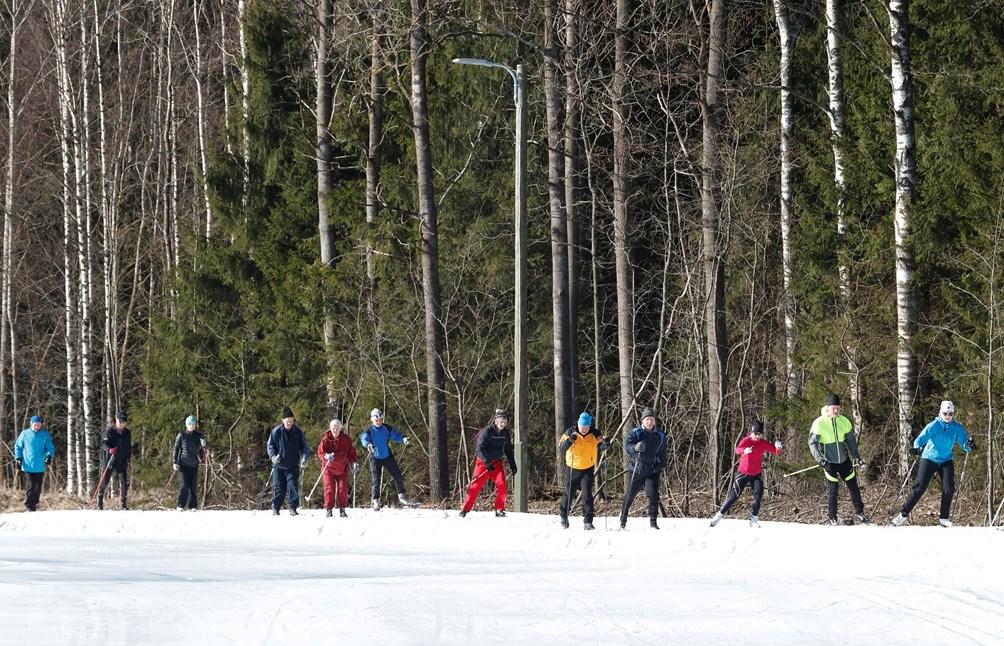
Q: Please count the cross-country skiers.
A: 12